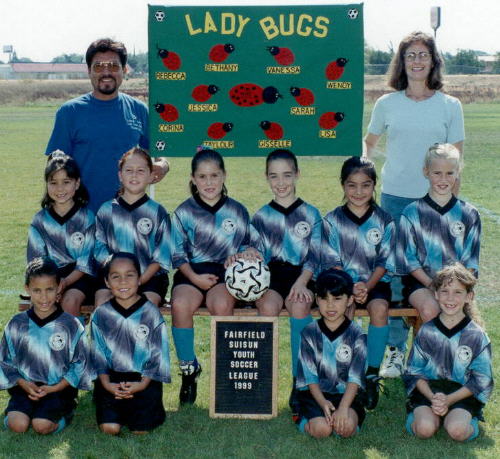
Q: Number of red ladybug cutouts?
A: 11